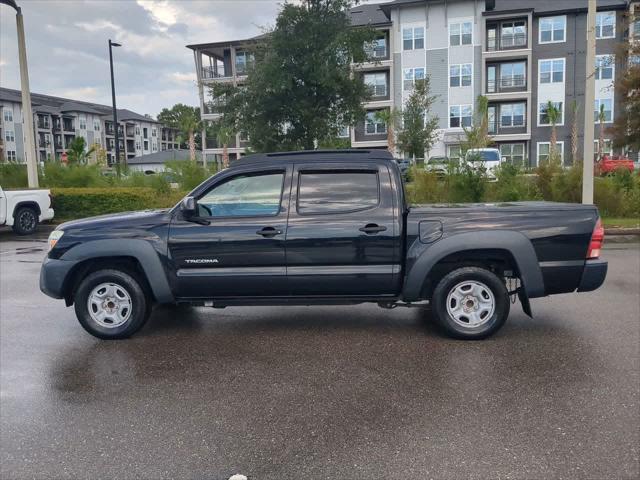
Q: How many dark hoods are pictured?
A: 1